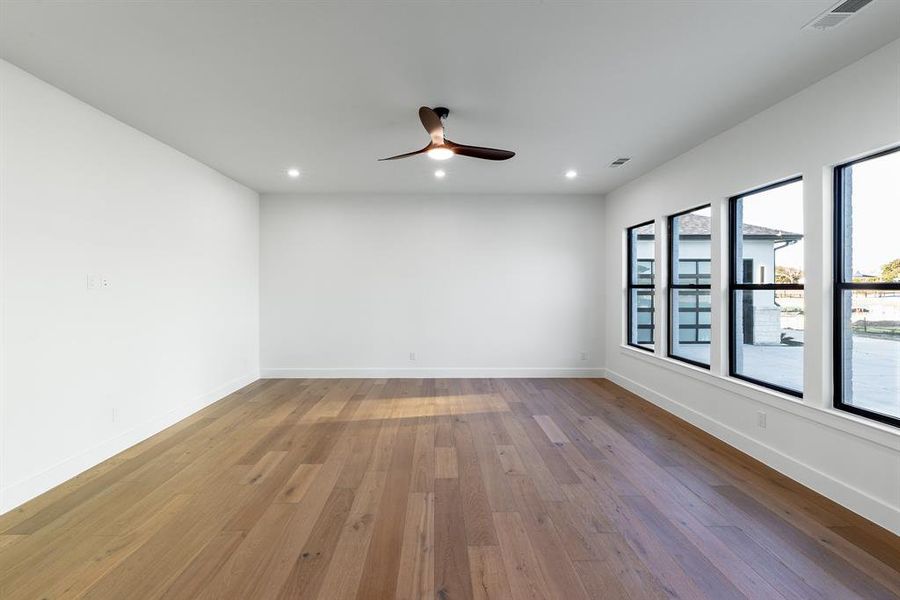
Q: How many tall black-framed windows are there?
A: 4